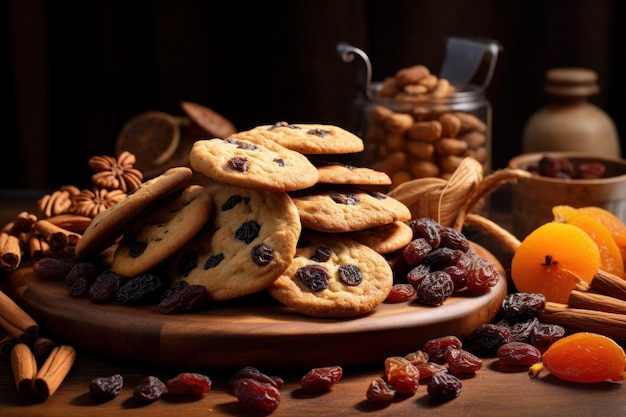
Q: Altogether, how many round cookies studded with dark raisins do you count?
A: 9